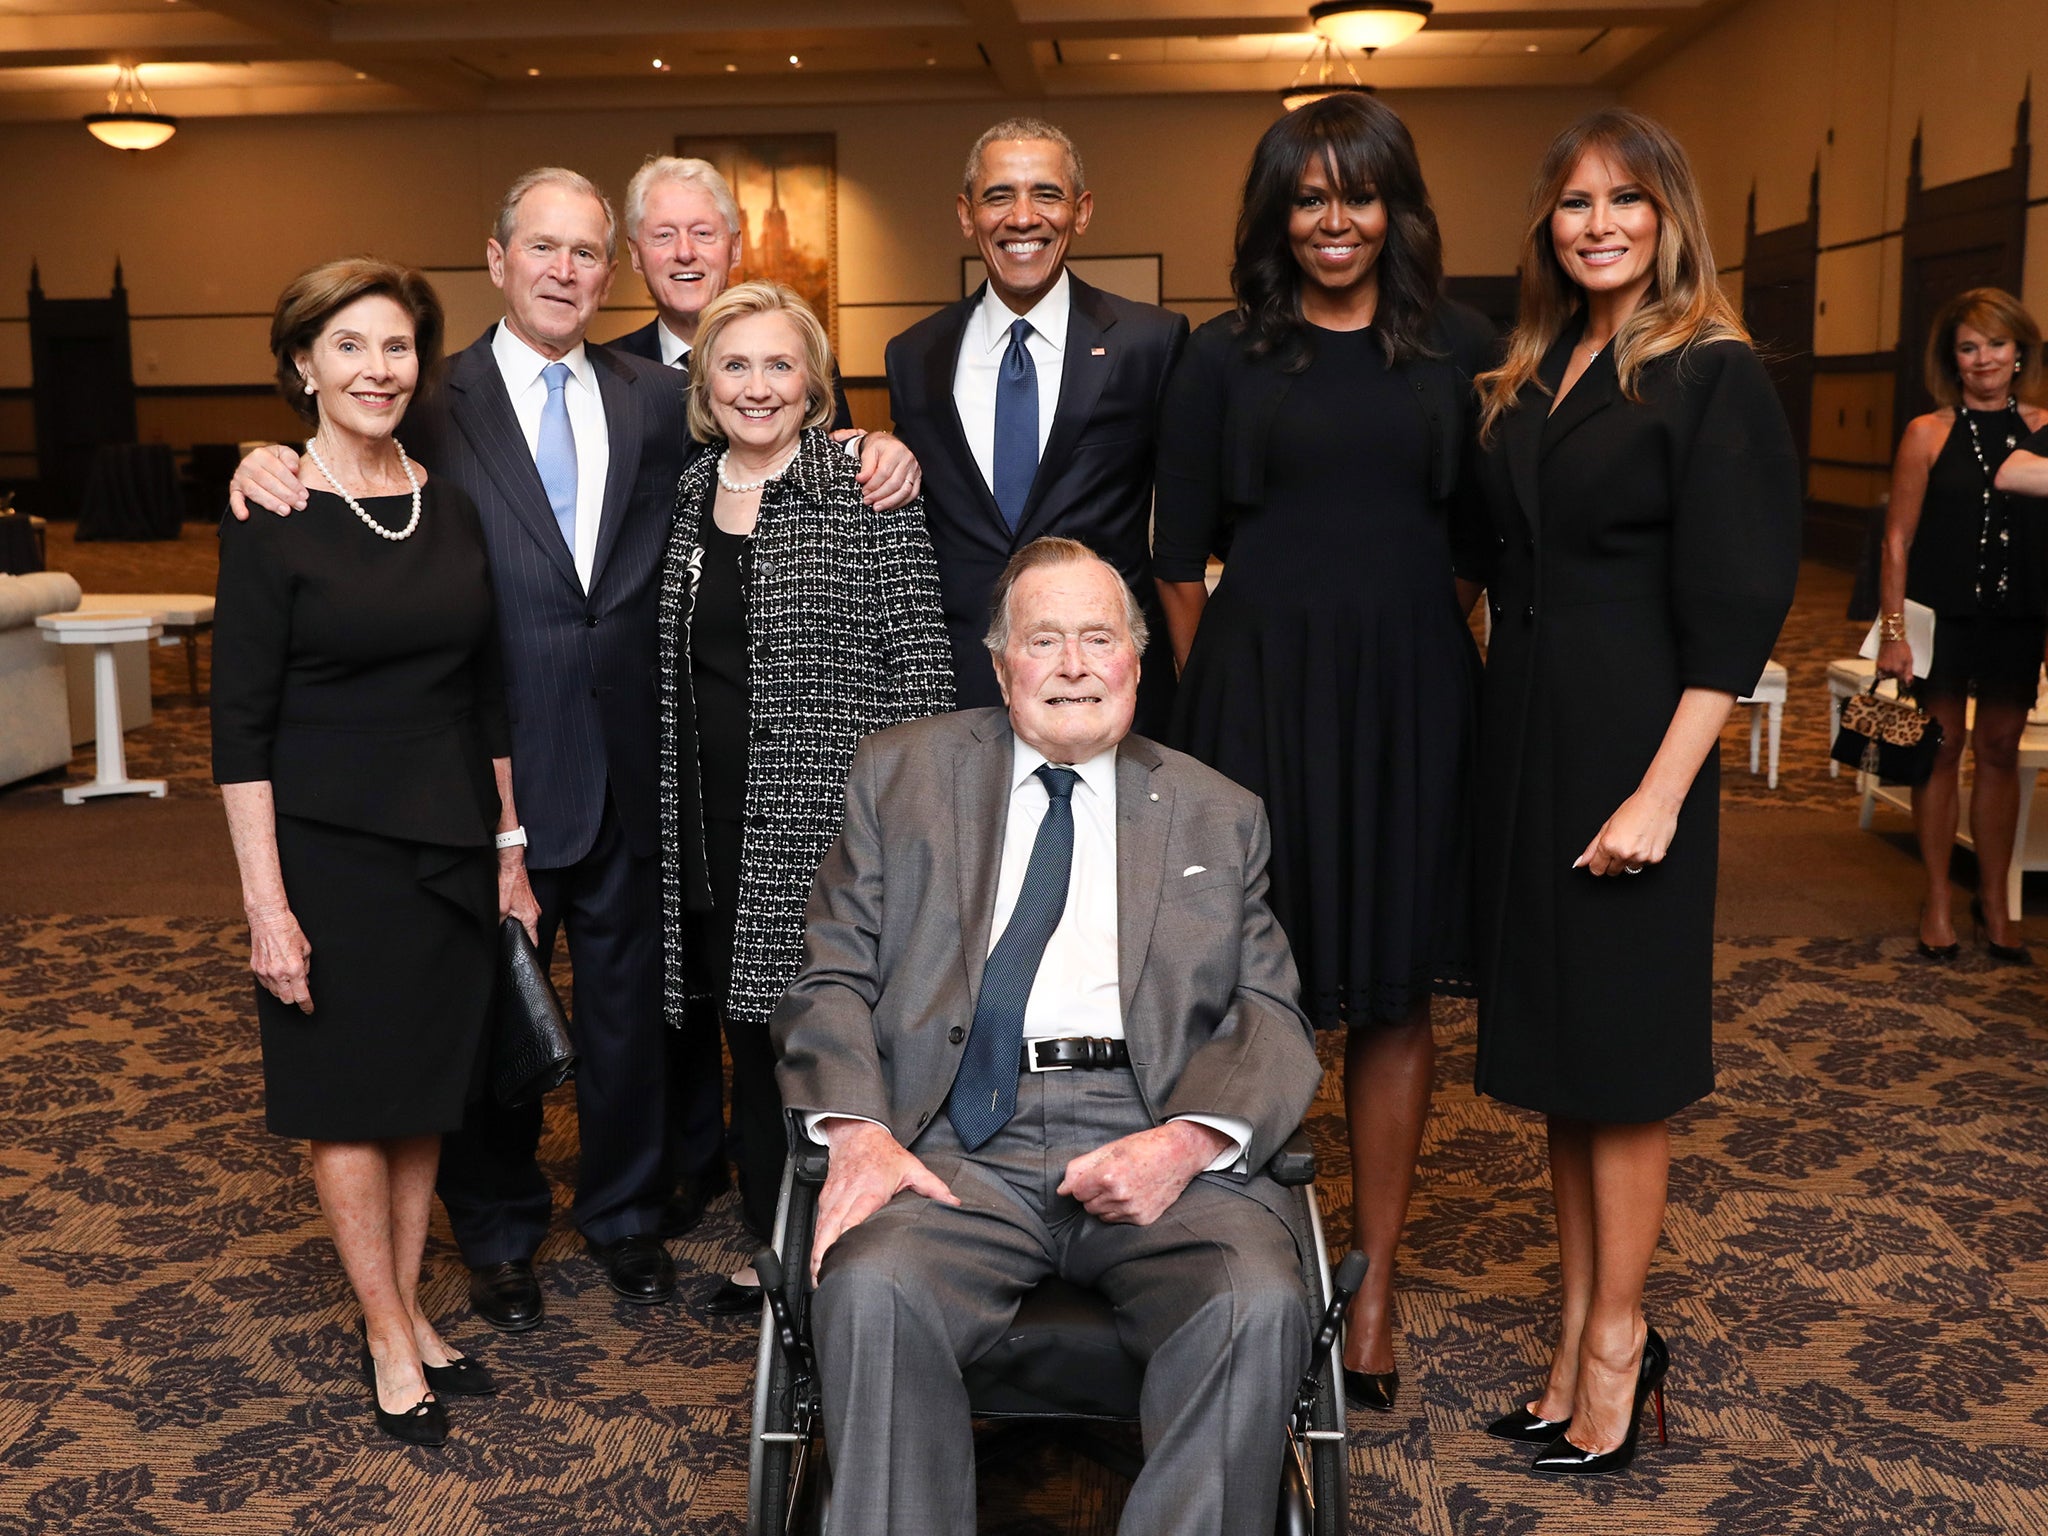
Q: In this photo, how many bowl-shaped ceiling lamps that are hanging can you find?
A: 3